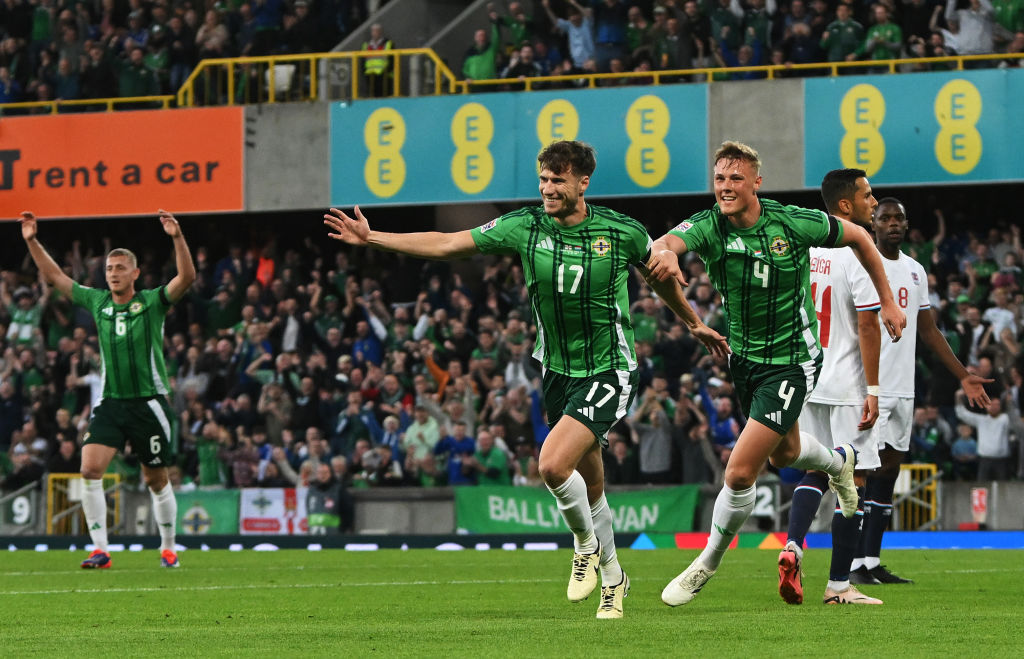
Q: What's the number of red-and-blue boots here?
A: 2